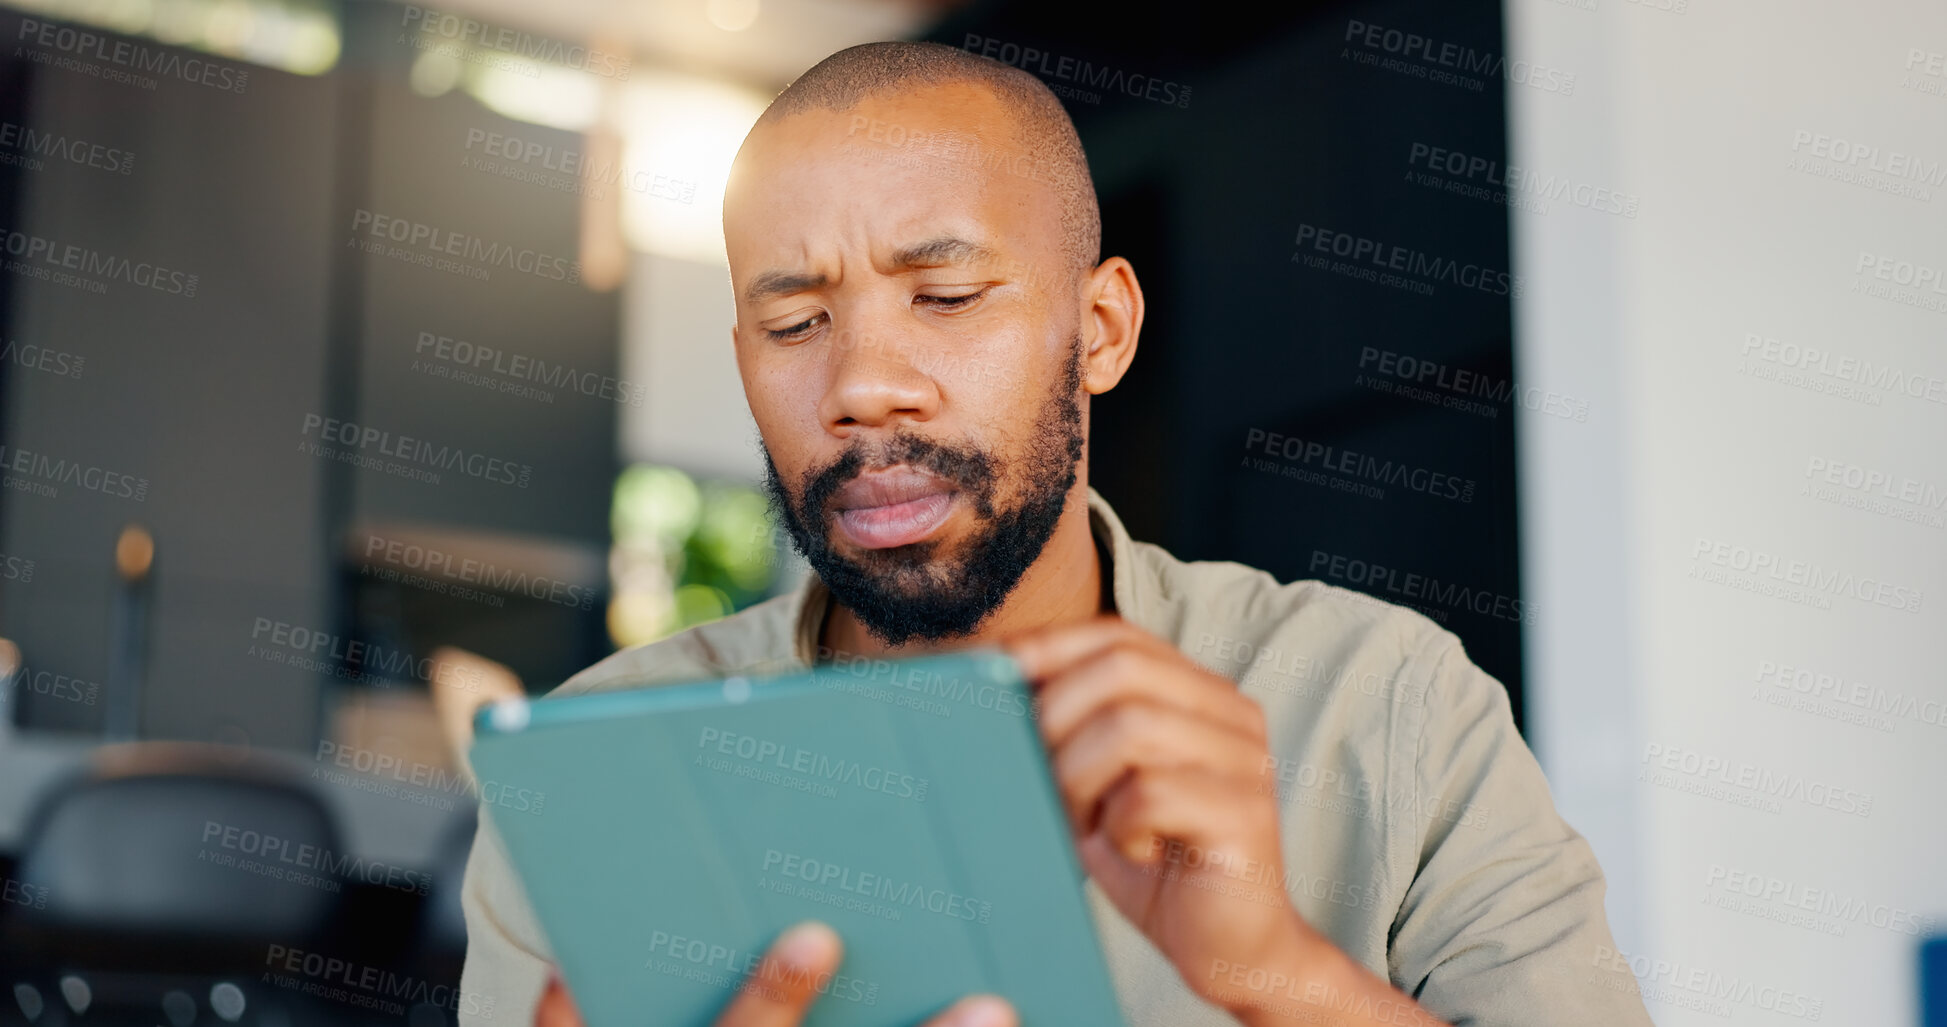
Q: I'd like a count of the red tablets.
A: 0